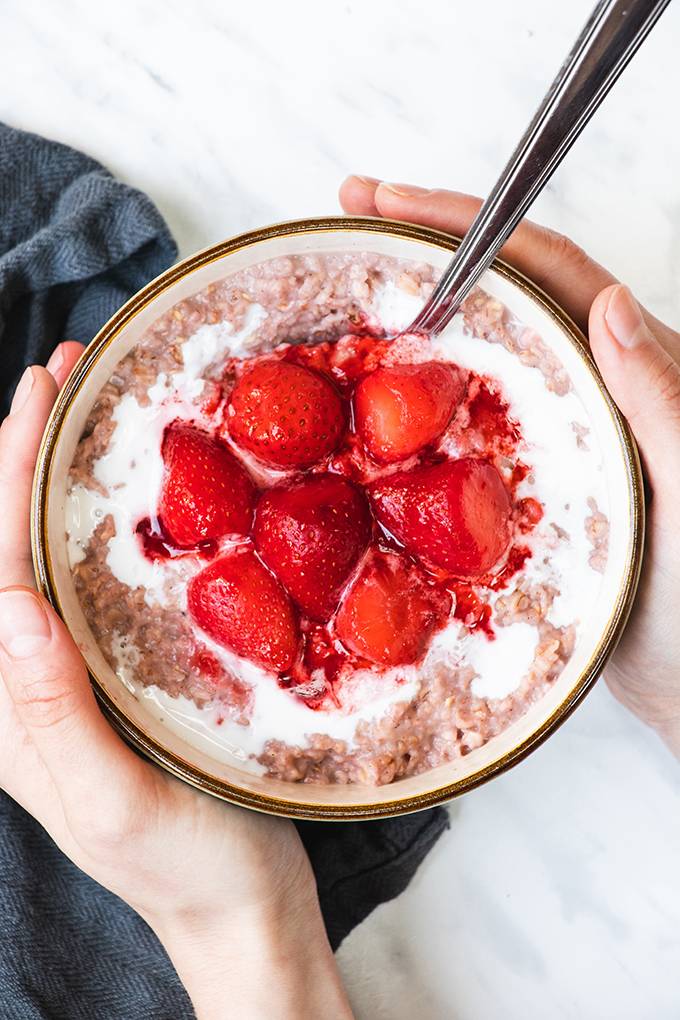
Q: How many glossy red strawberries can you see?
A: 7